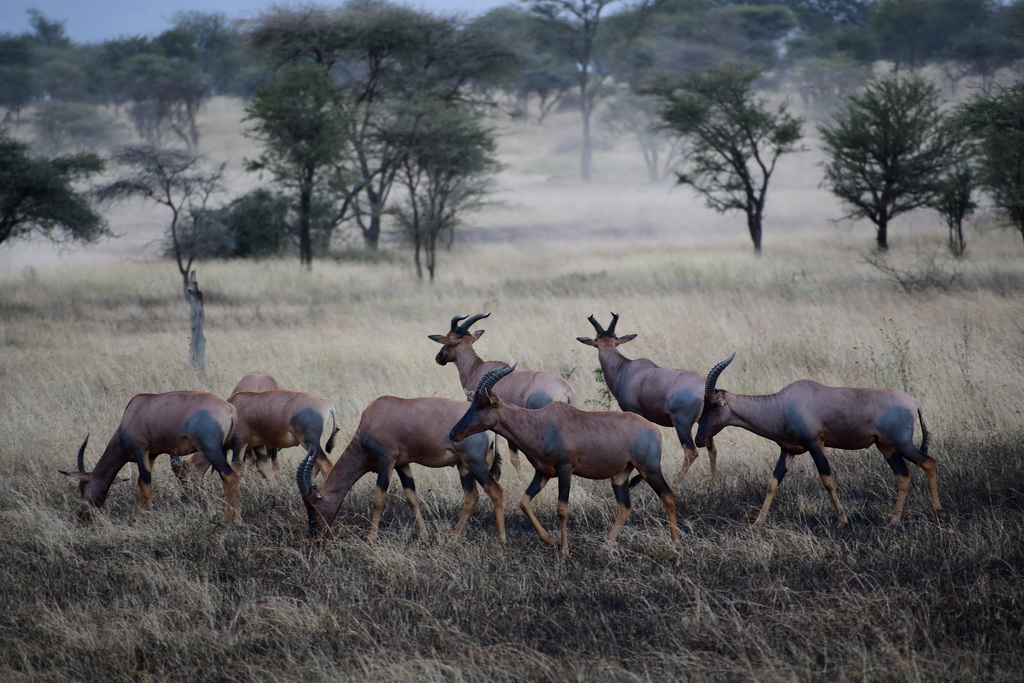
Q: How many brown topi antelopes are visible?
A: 8